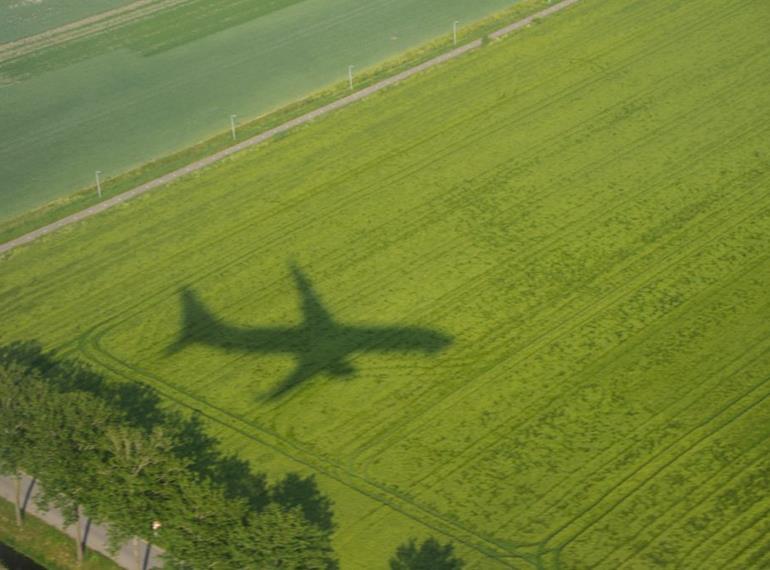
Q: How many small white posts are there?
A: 4